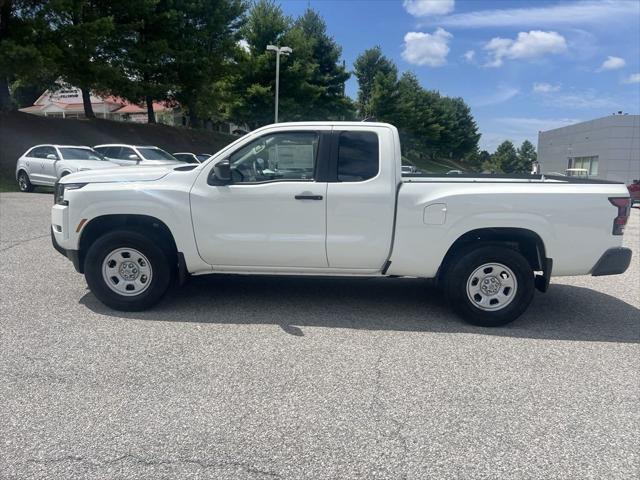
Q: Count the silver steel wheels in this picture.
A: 2